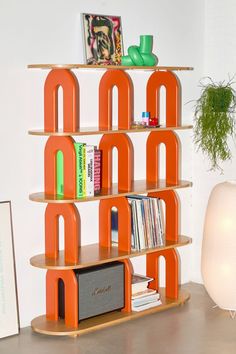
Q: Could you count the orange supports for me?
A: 12